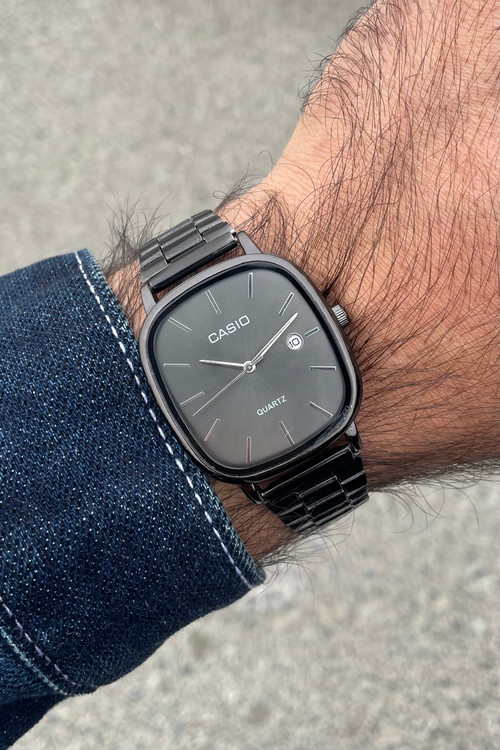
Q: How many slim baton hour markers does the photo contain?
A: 12